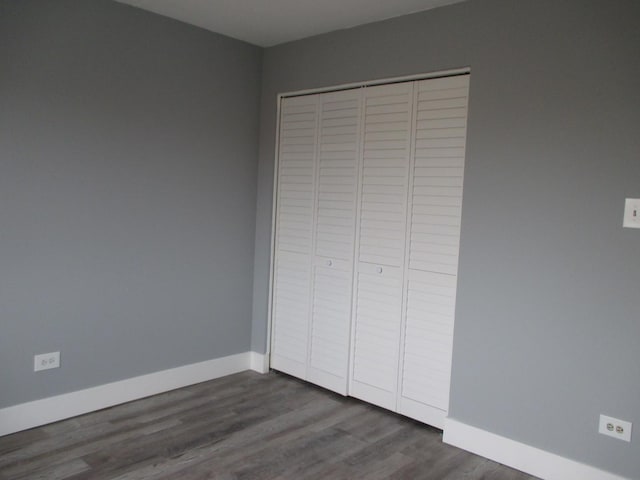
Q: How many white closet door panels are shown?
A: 4